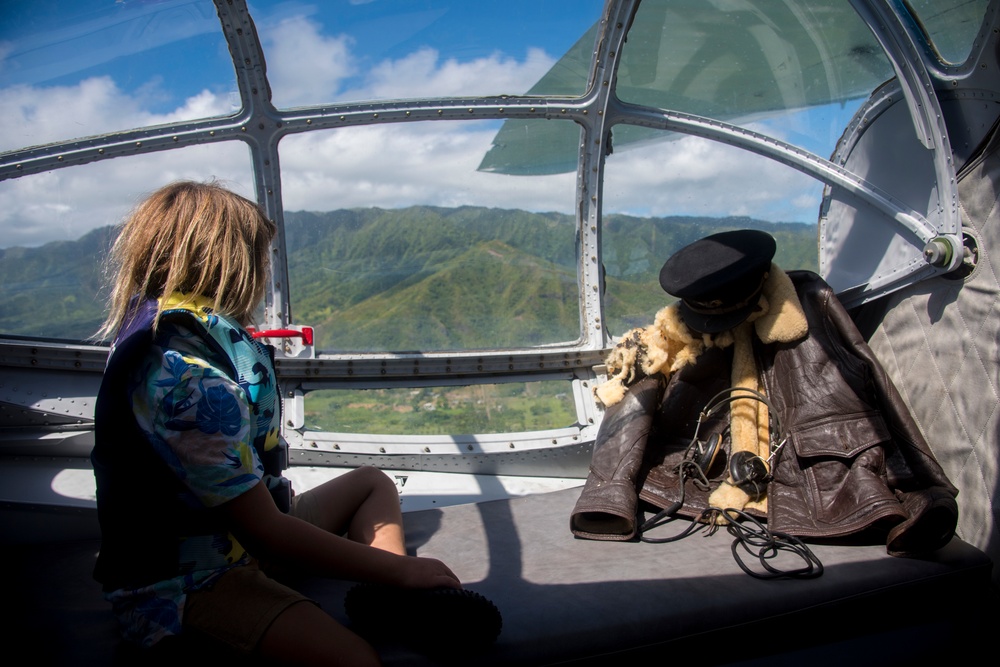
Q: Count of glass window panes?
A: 8